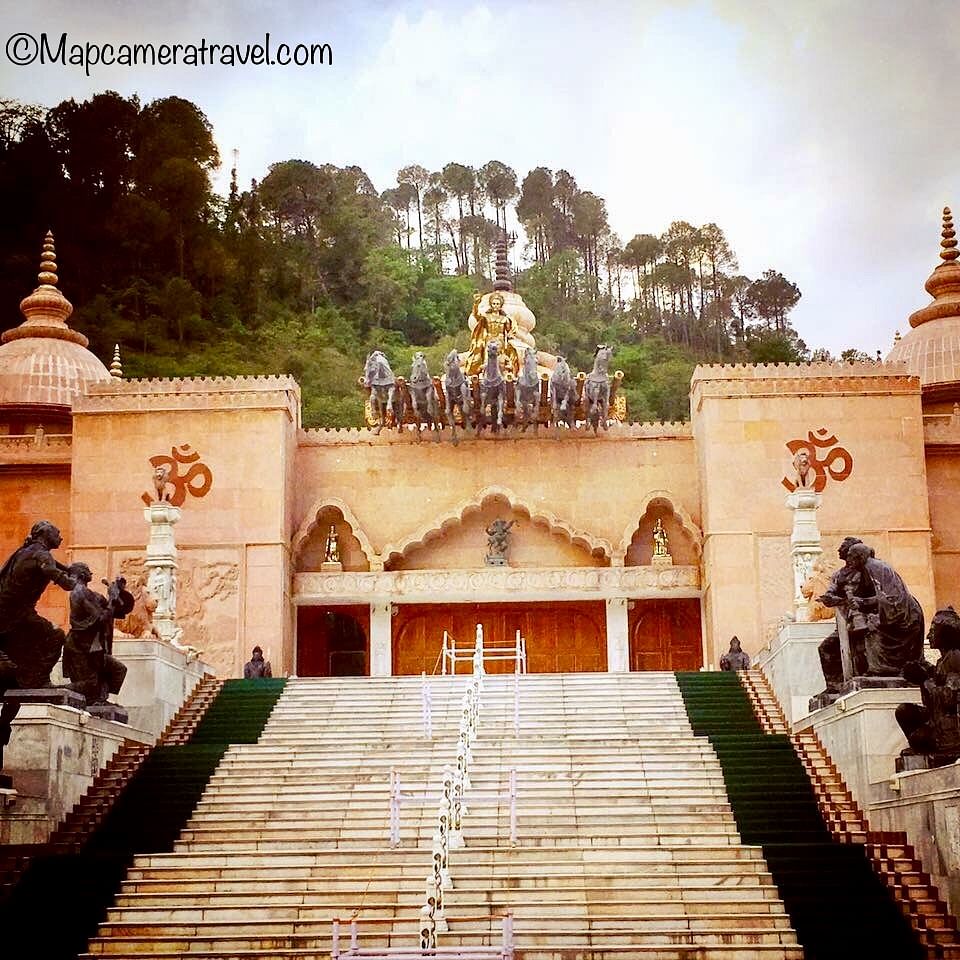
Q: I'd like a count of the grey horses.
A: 7